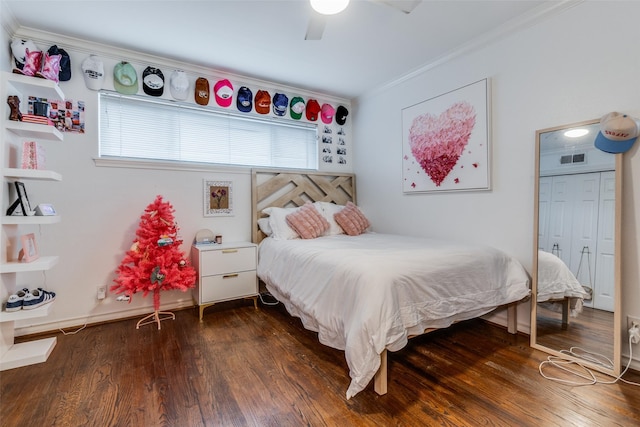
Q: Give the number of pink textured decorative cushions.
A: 2